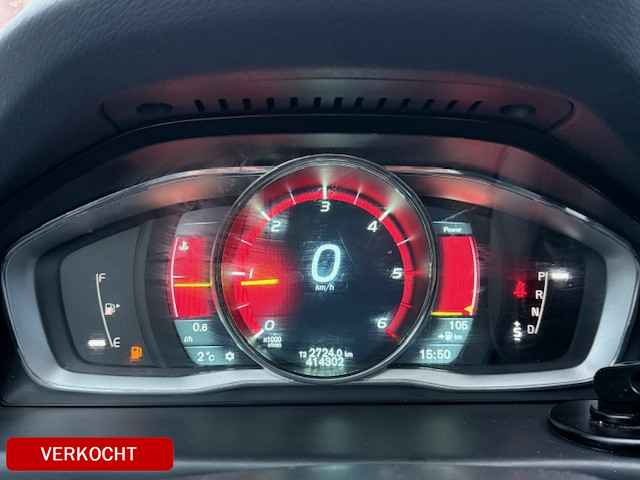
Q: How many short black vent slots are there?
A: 13